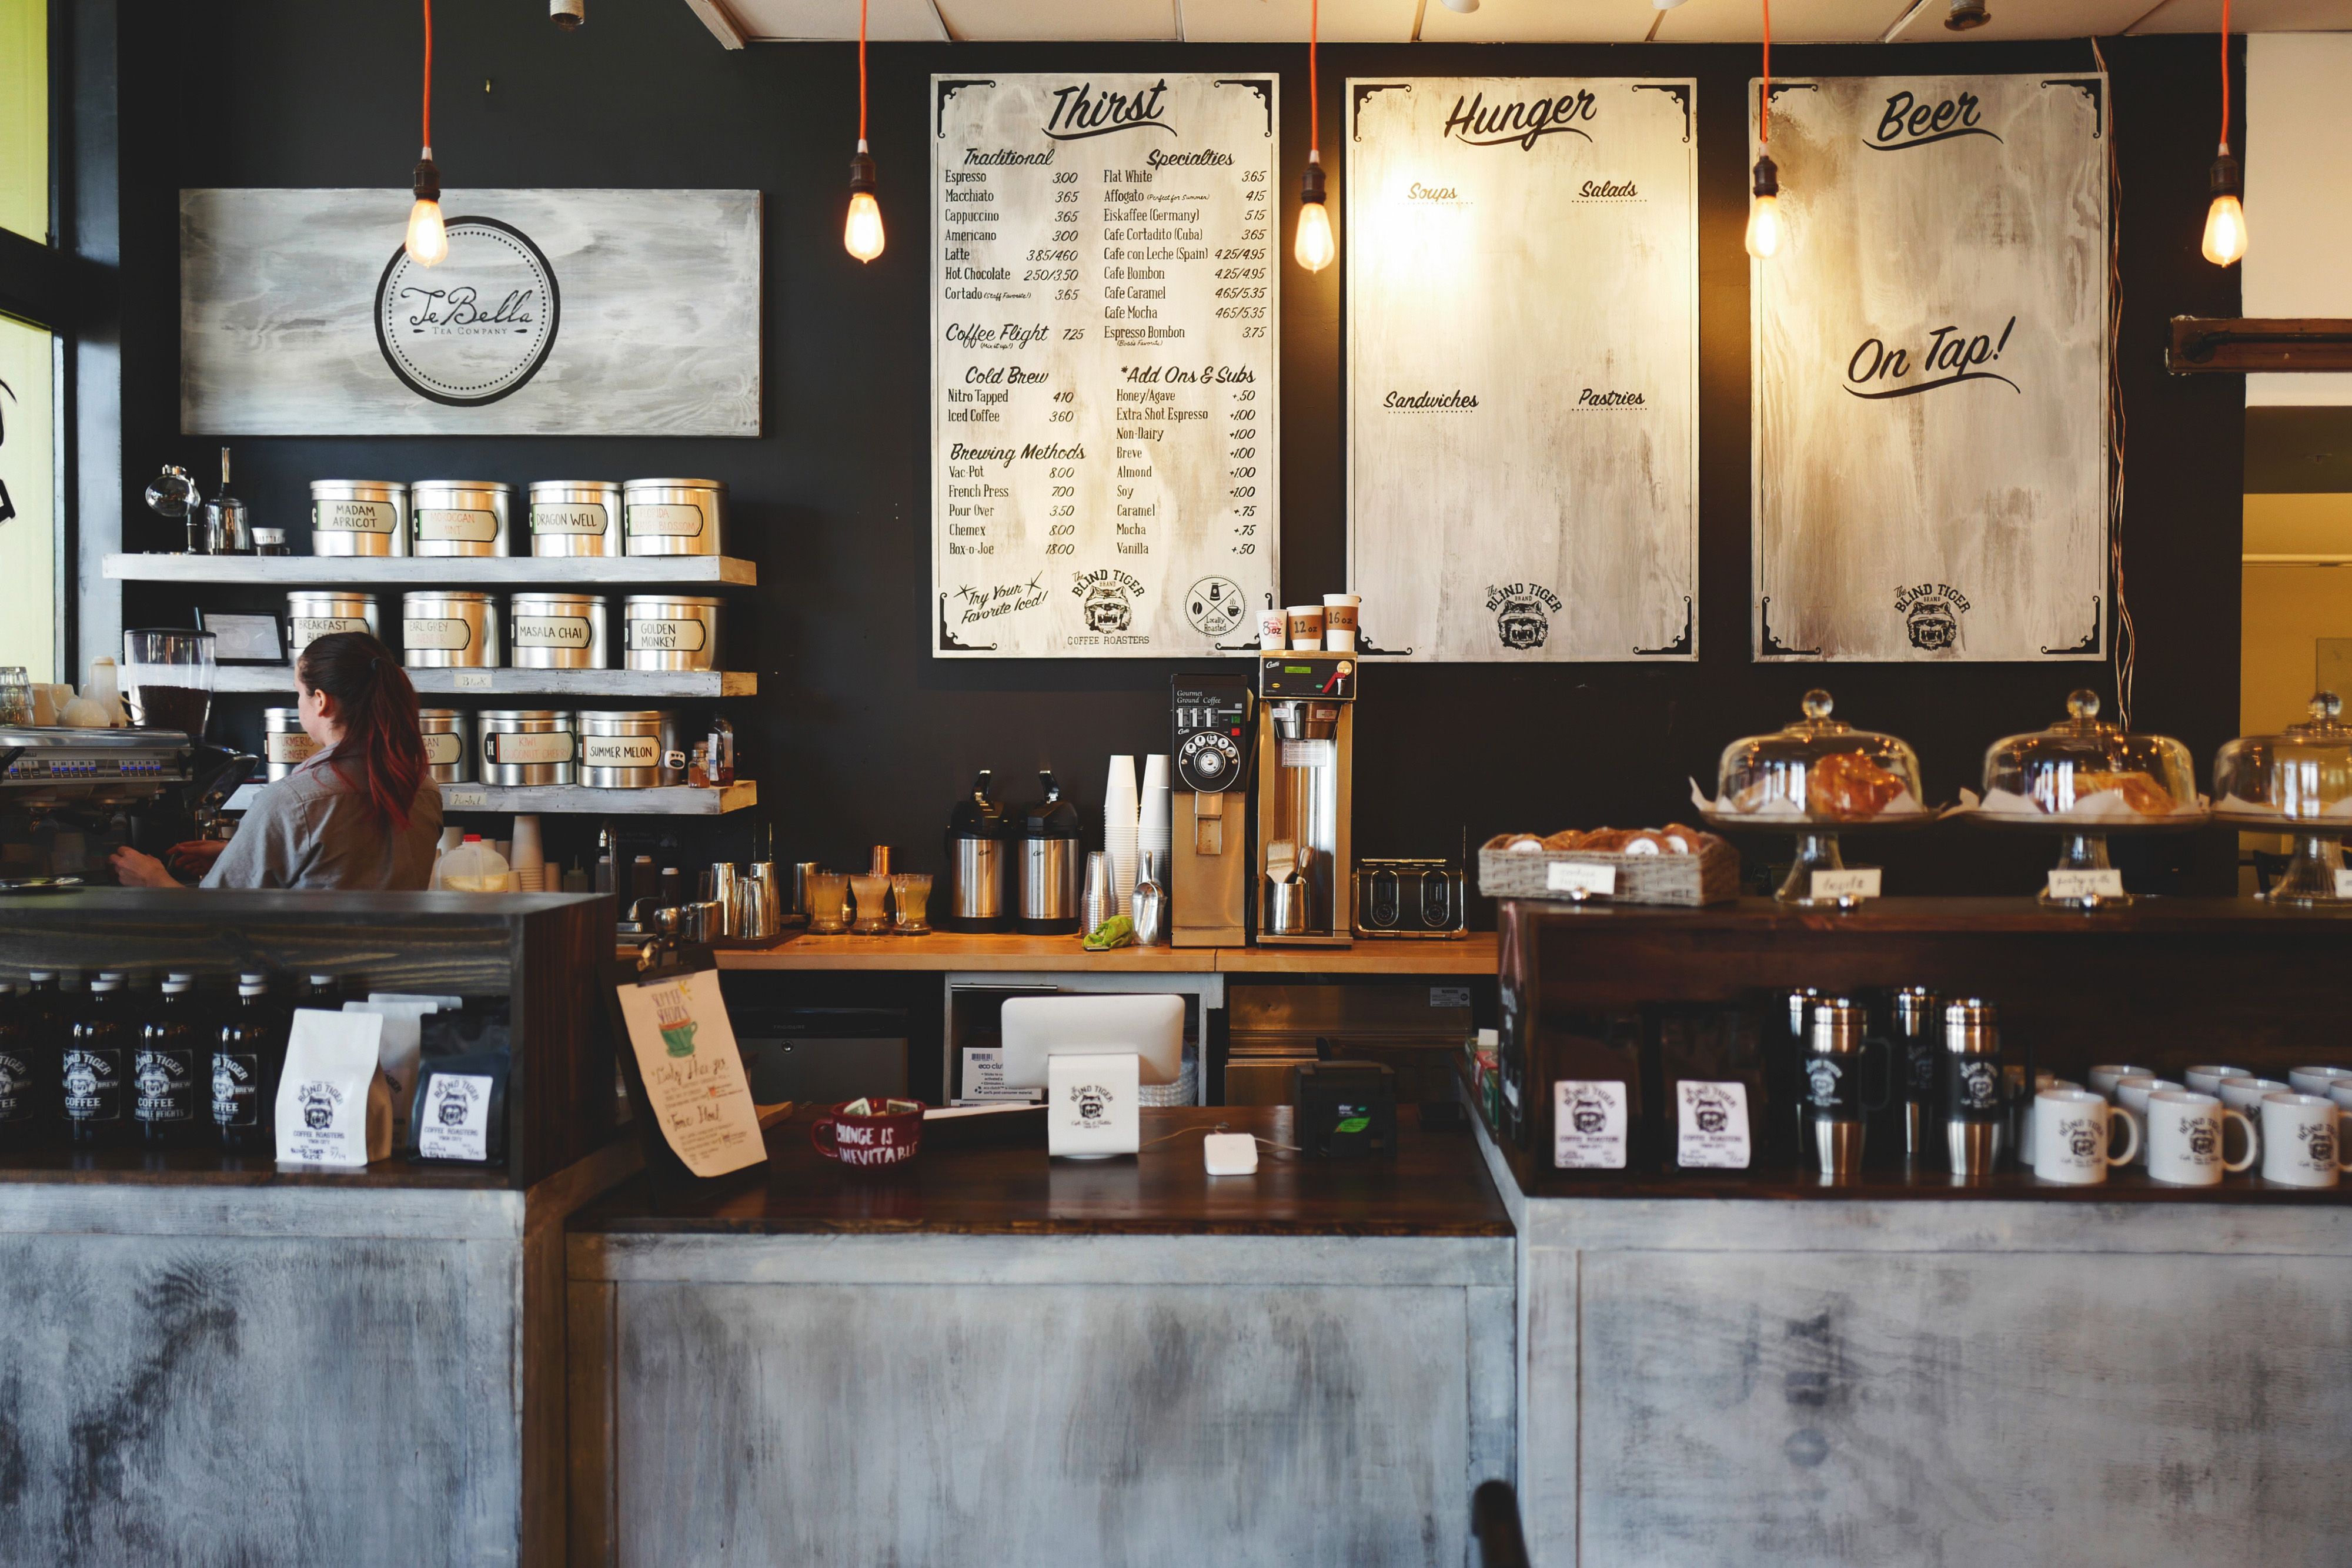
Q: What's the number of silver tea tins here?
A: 12